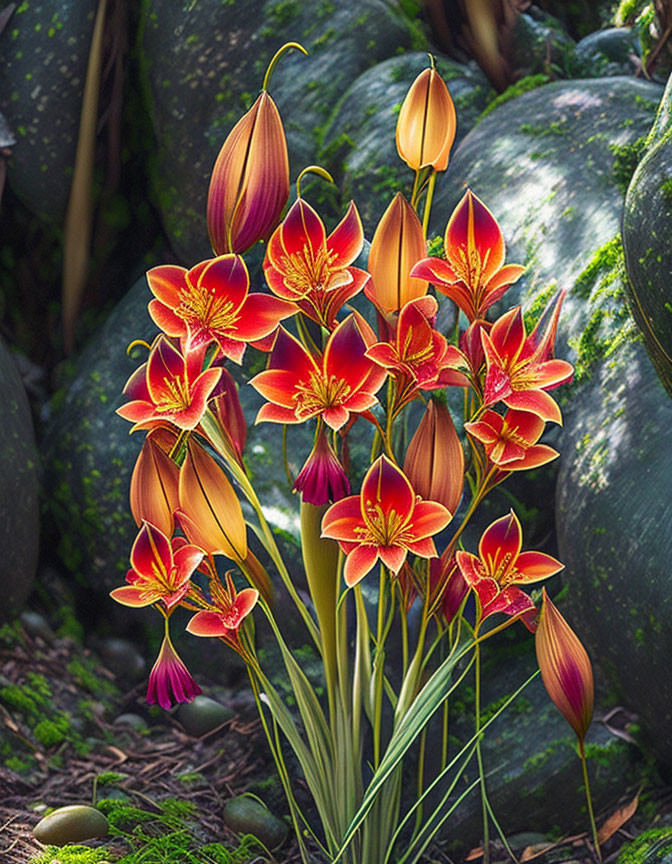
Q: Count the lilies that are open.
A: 12